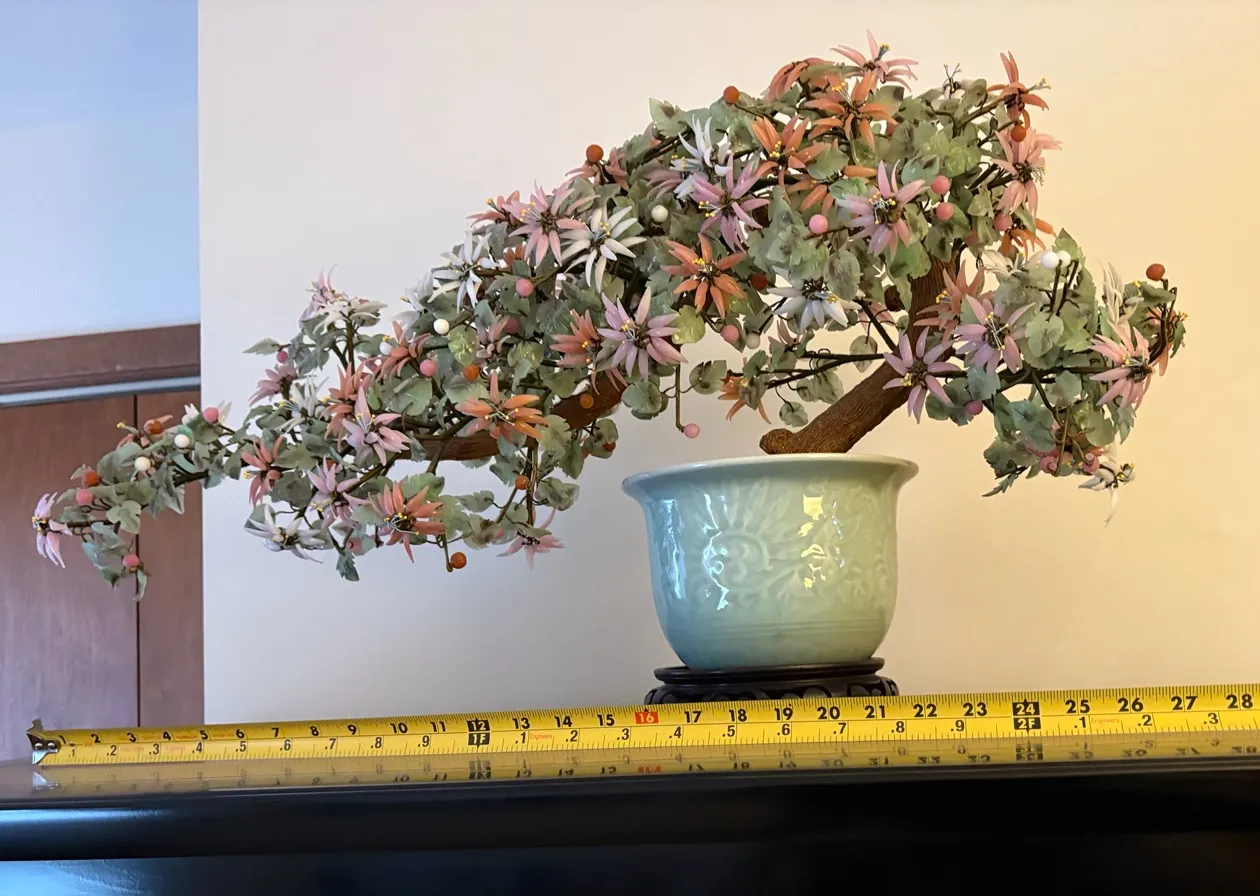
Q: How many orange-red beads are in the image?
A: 12